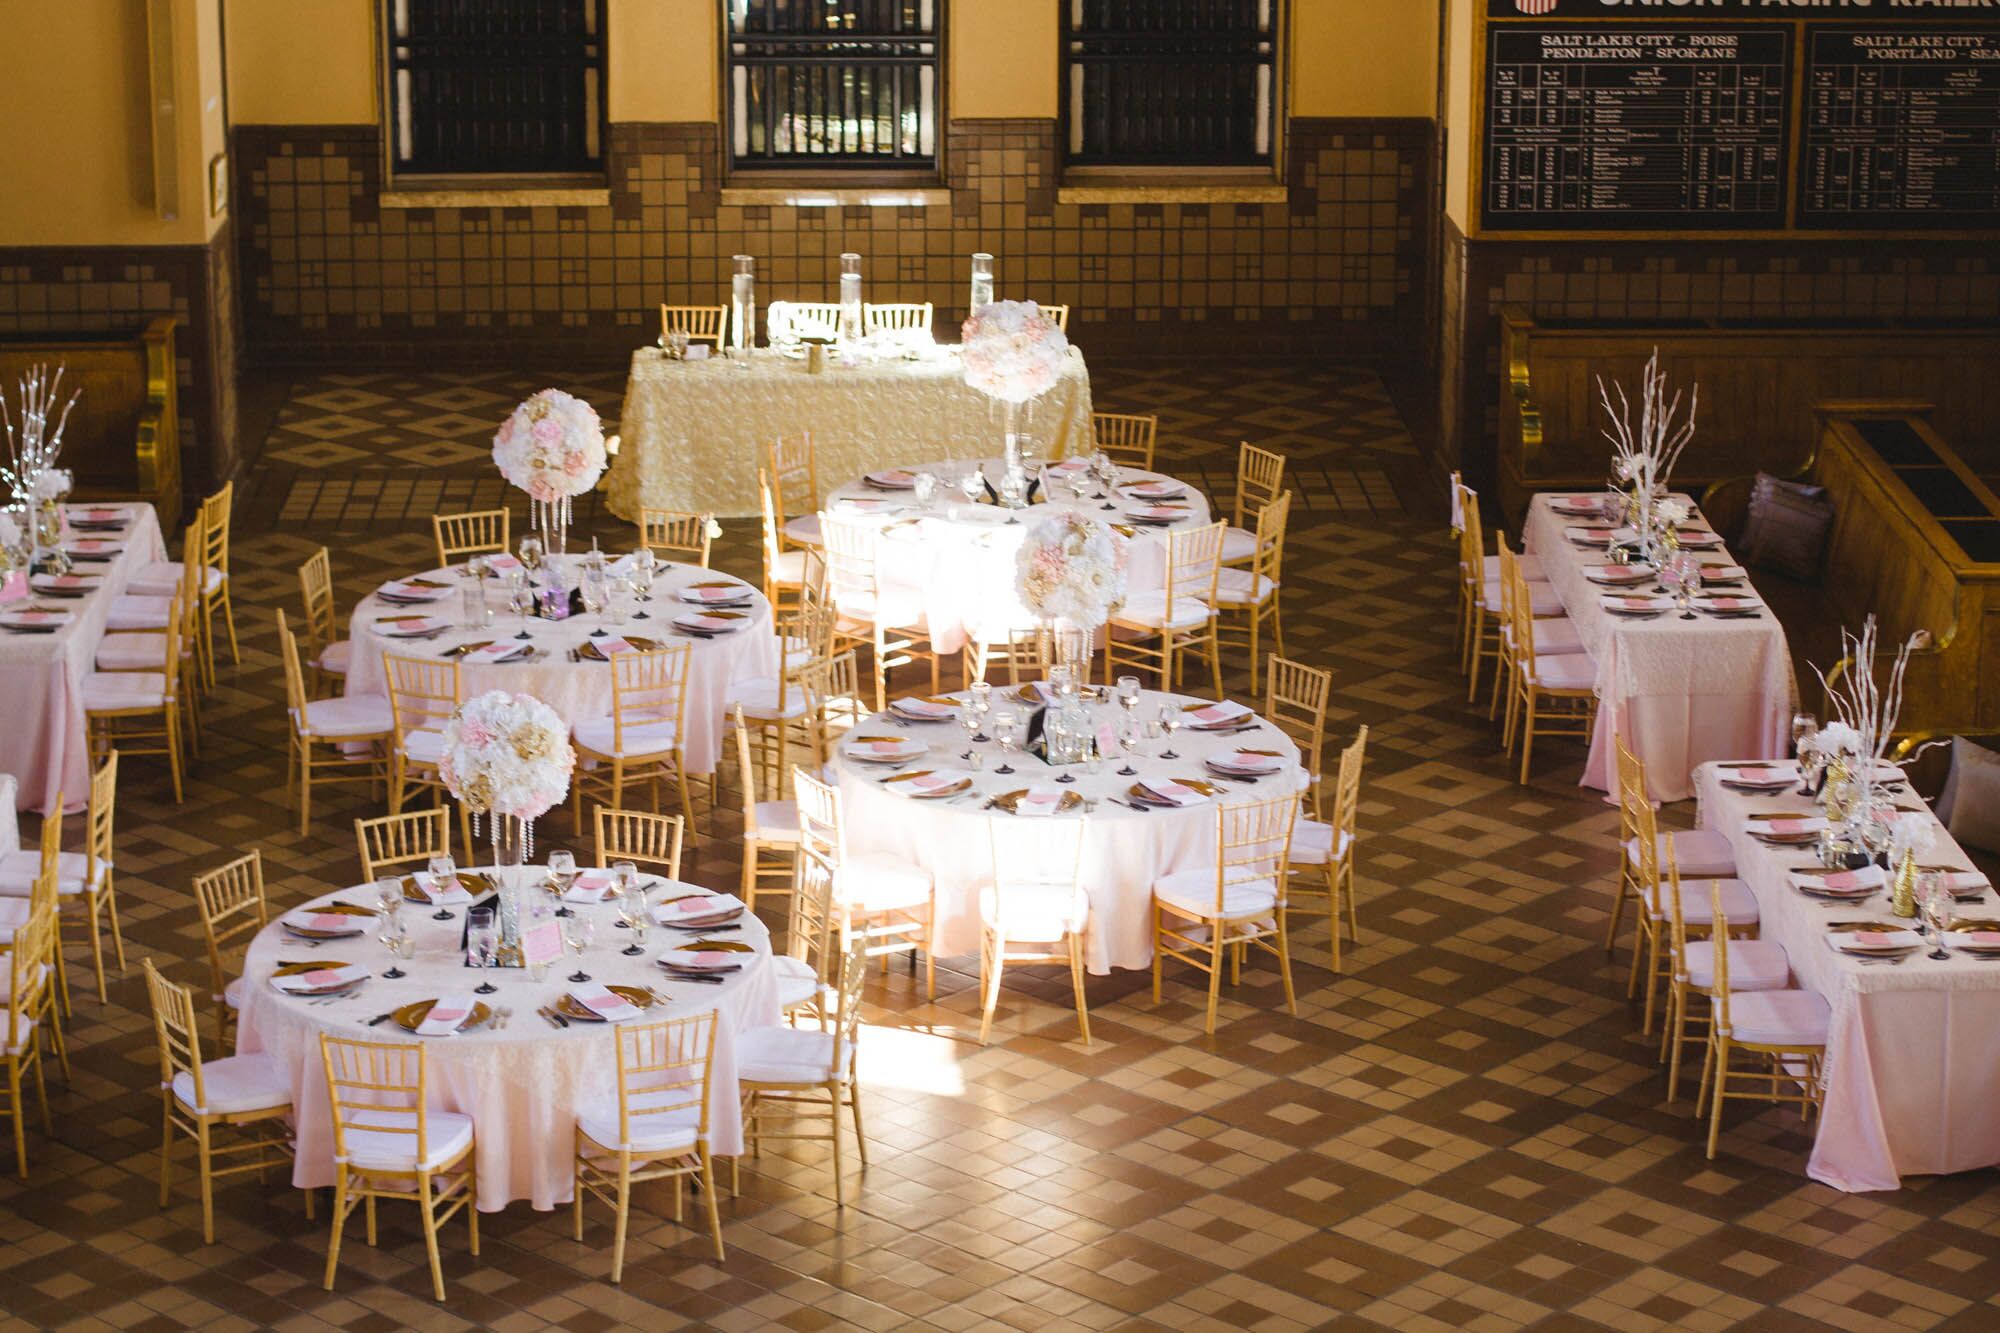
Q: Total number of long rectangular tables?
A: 5